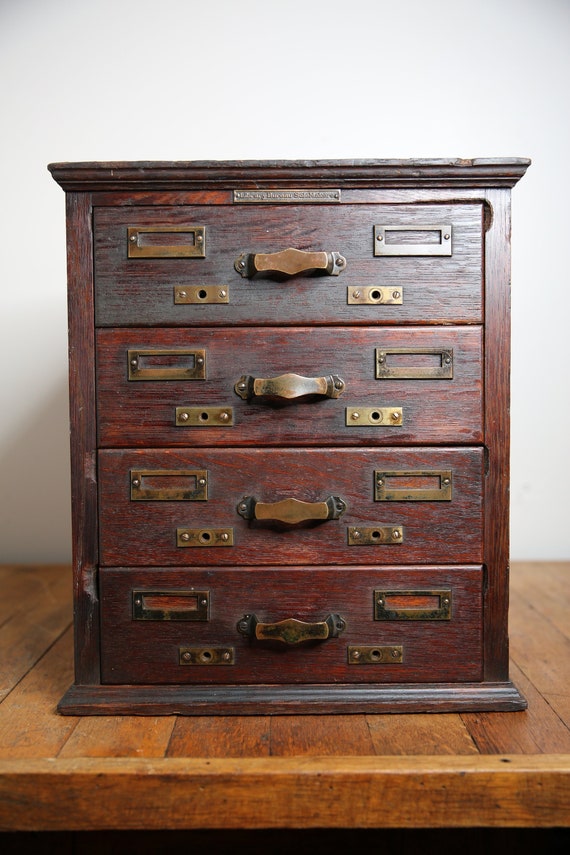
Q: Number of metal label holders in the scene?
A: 8